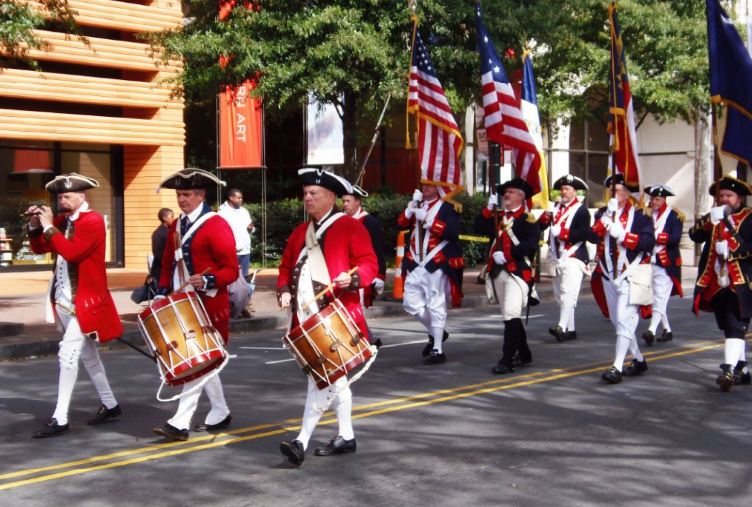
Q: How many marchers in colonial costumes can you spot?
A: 10